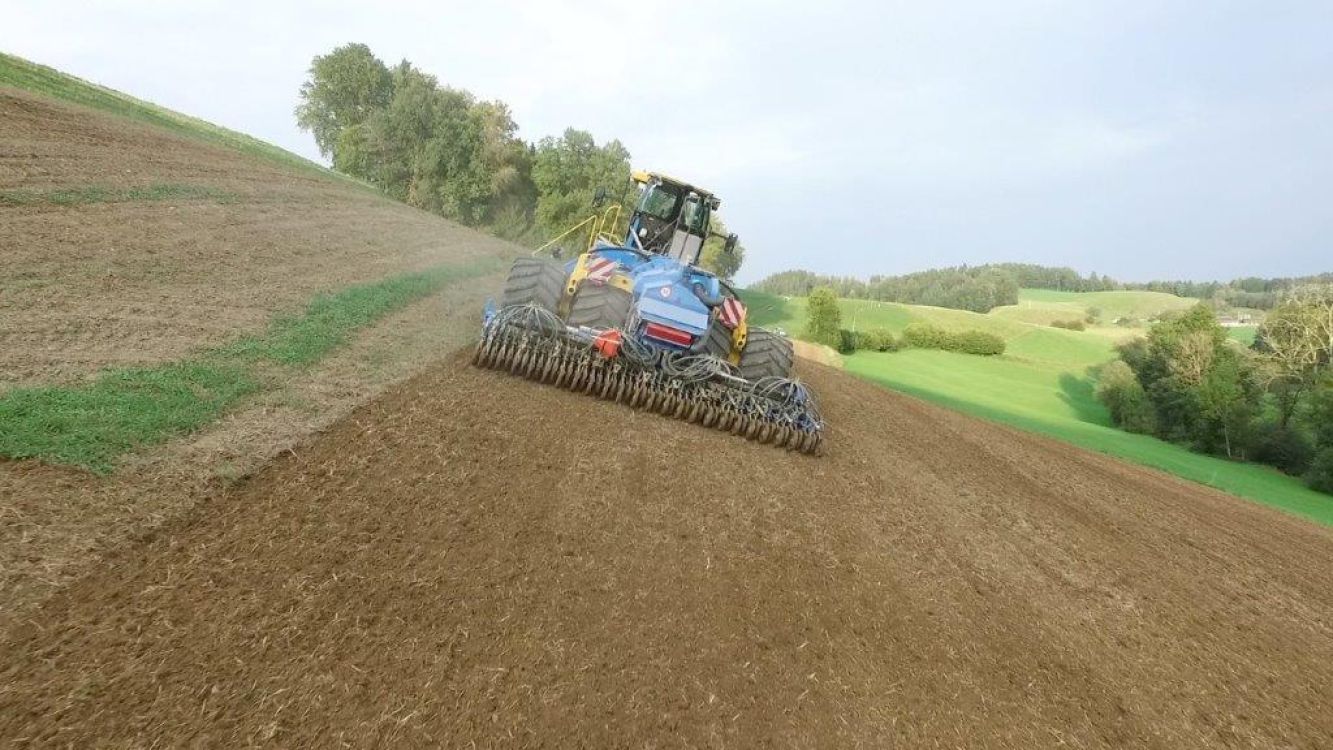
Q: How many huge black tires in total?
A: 4